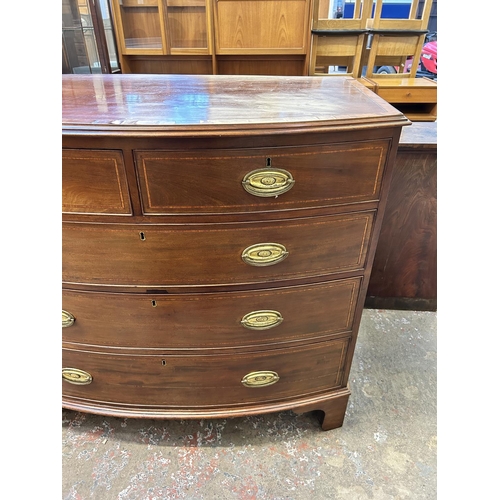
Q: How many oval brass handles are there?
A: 6